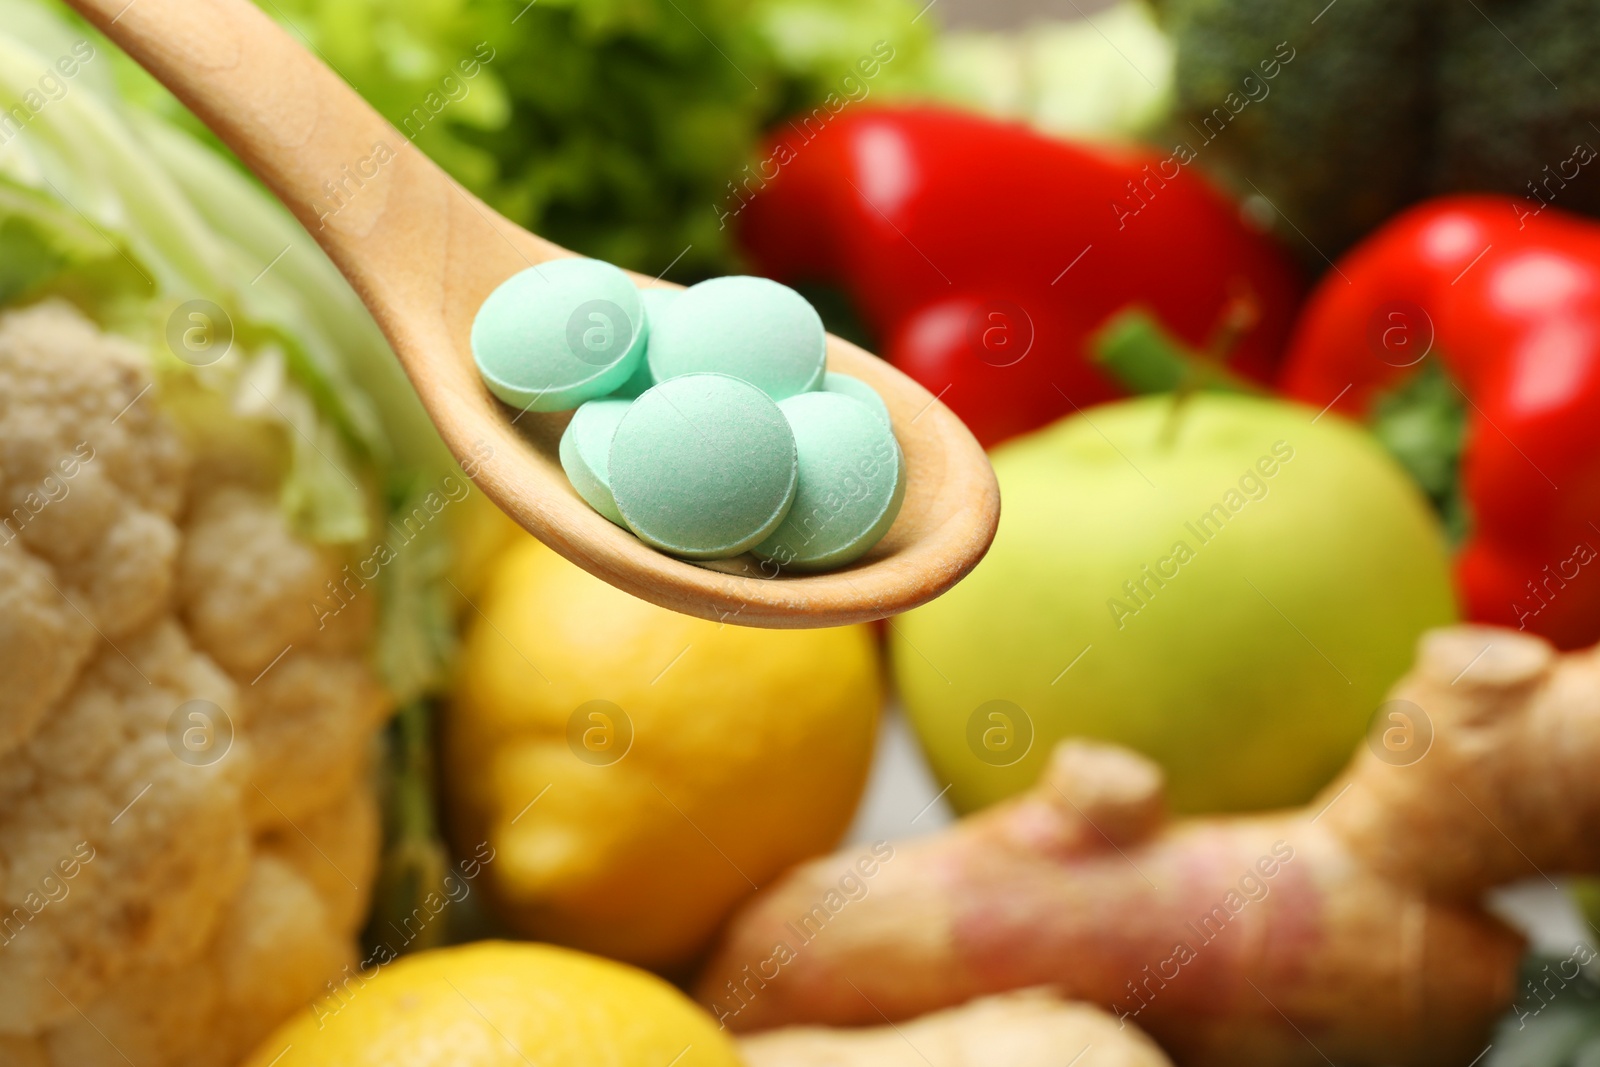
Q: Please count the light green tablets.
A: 7